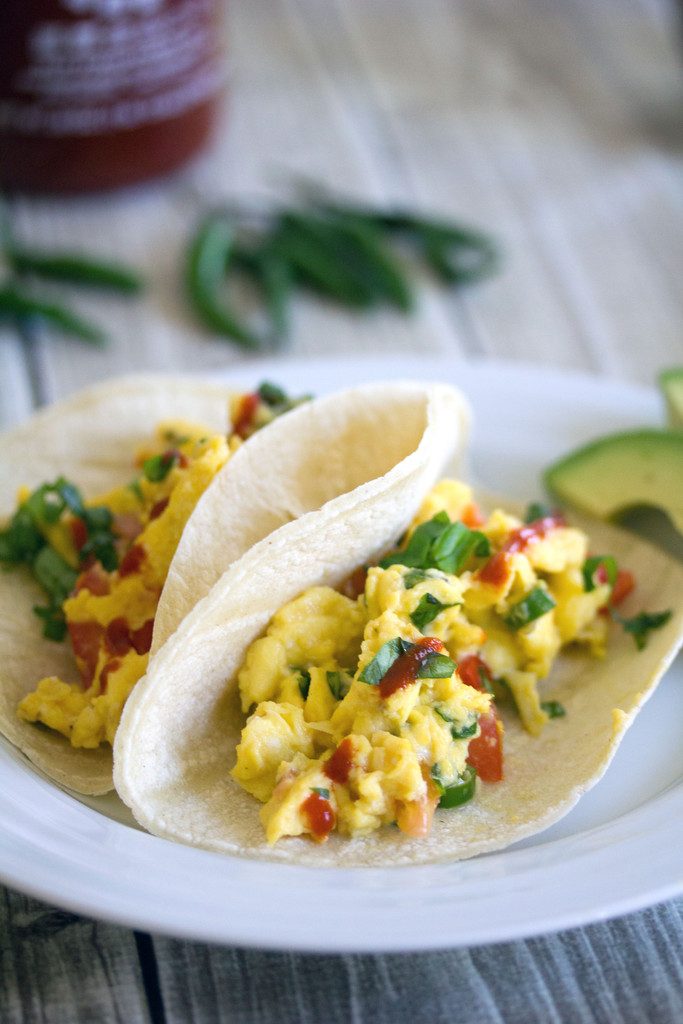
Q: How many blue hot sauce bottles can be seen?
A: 0